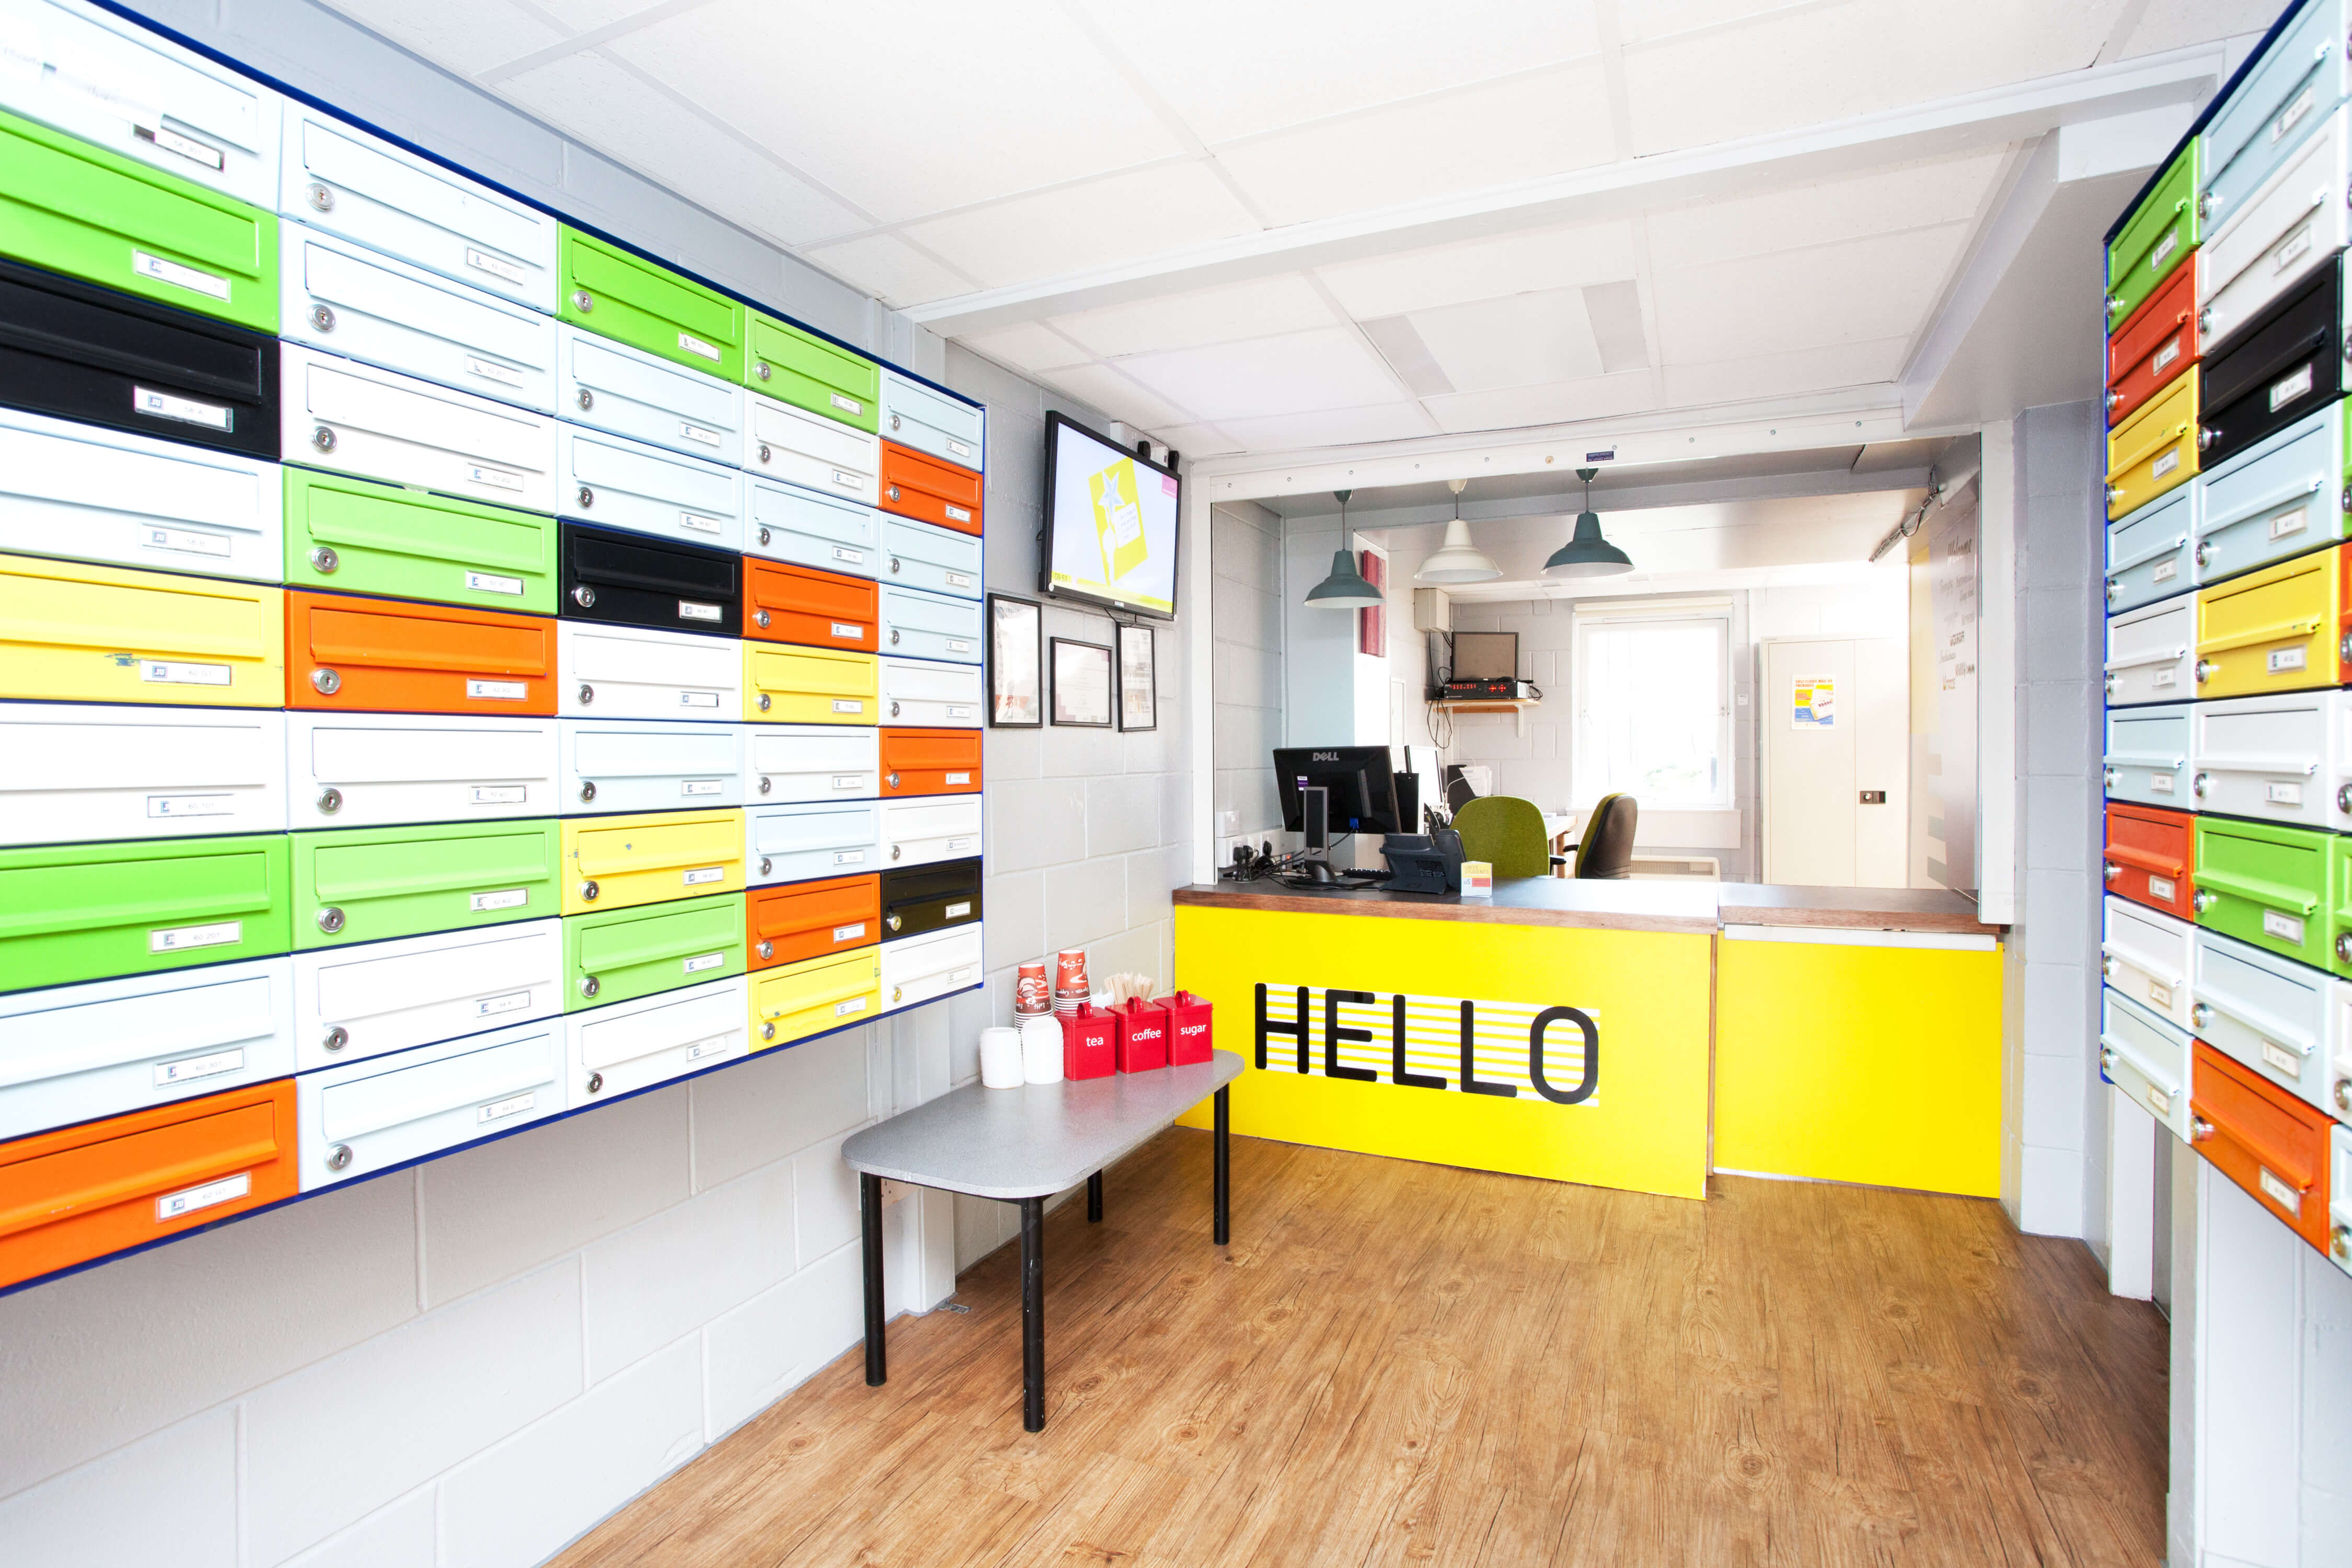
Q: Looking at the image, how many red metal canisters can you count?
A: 3